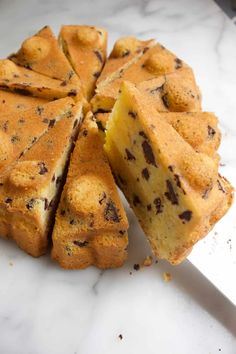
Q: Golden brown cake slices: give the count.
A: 11